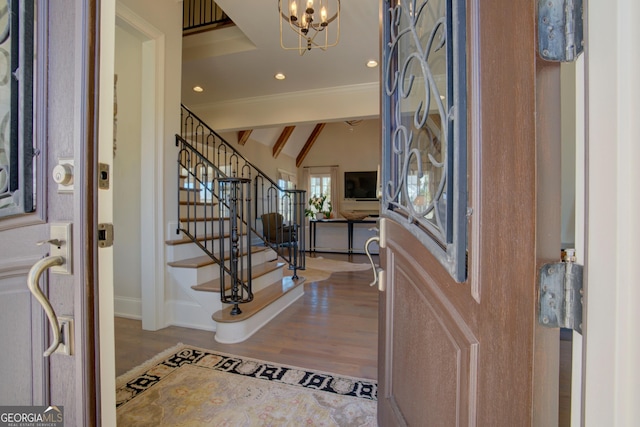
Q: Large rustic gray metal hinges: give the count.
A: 2